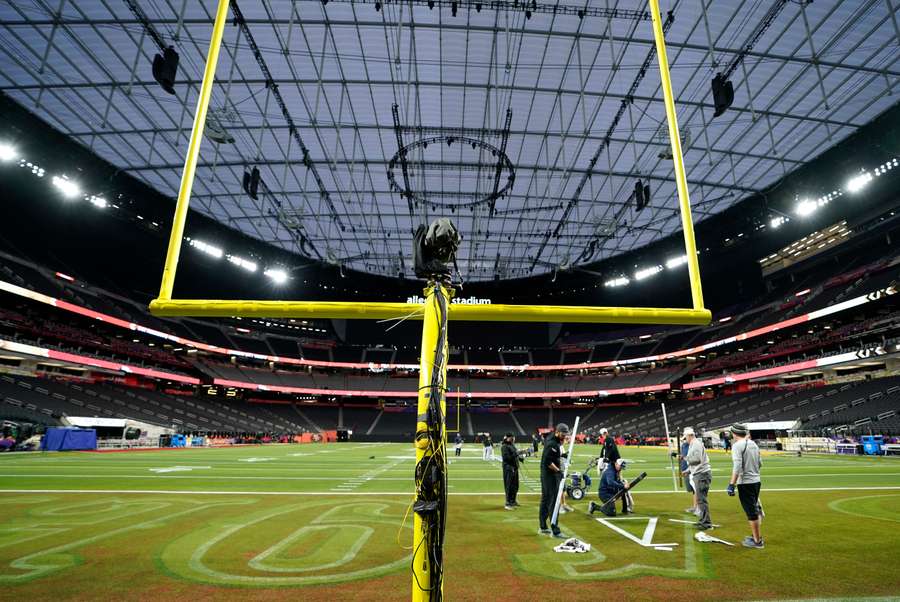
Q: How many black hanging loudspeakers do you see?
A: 4